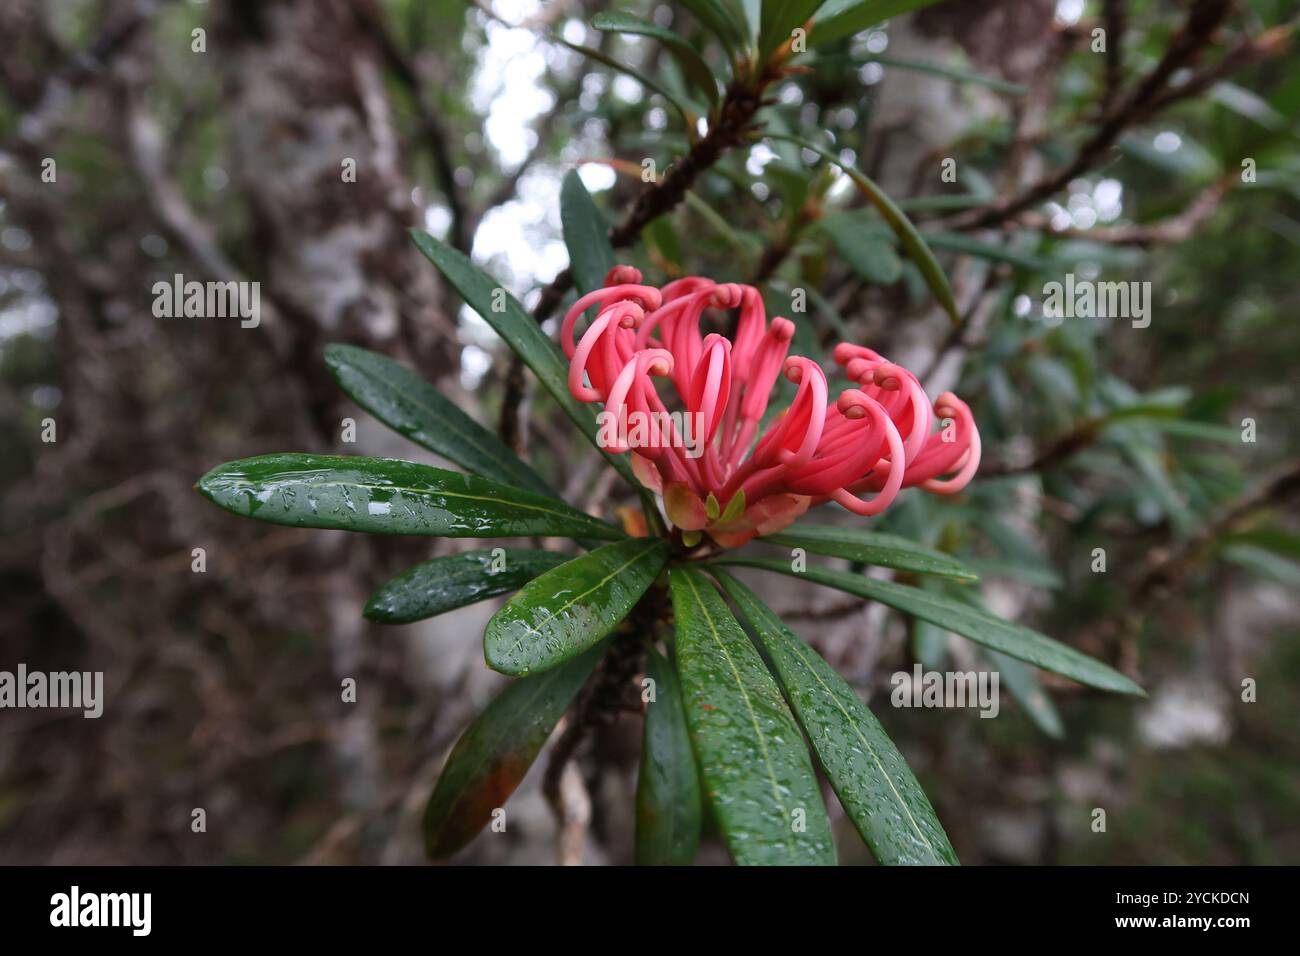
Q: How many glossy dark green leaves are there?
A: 12